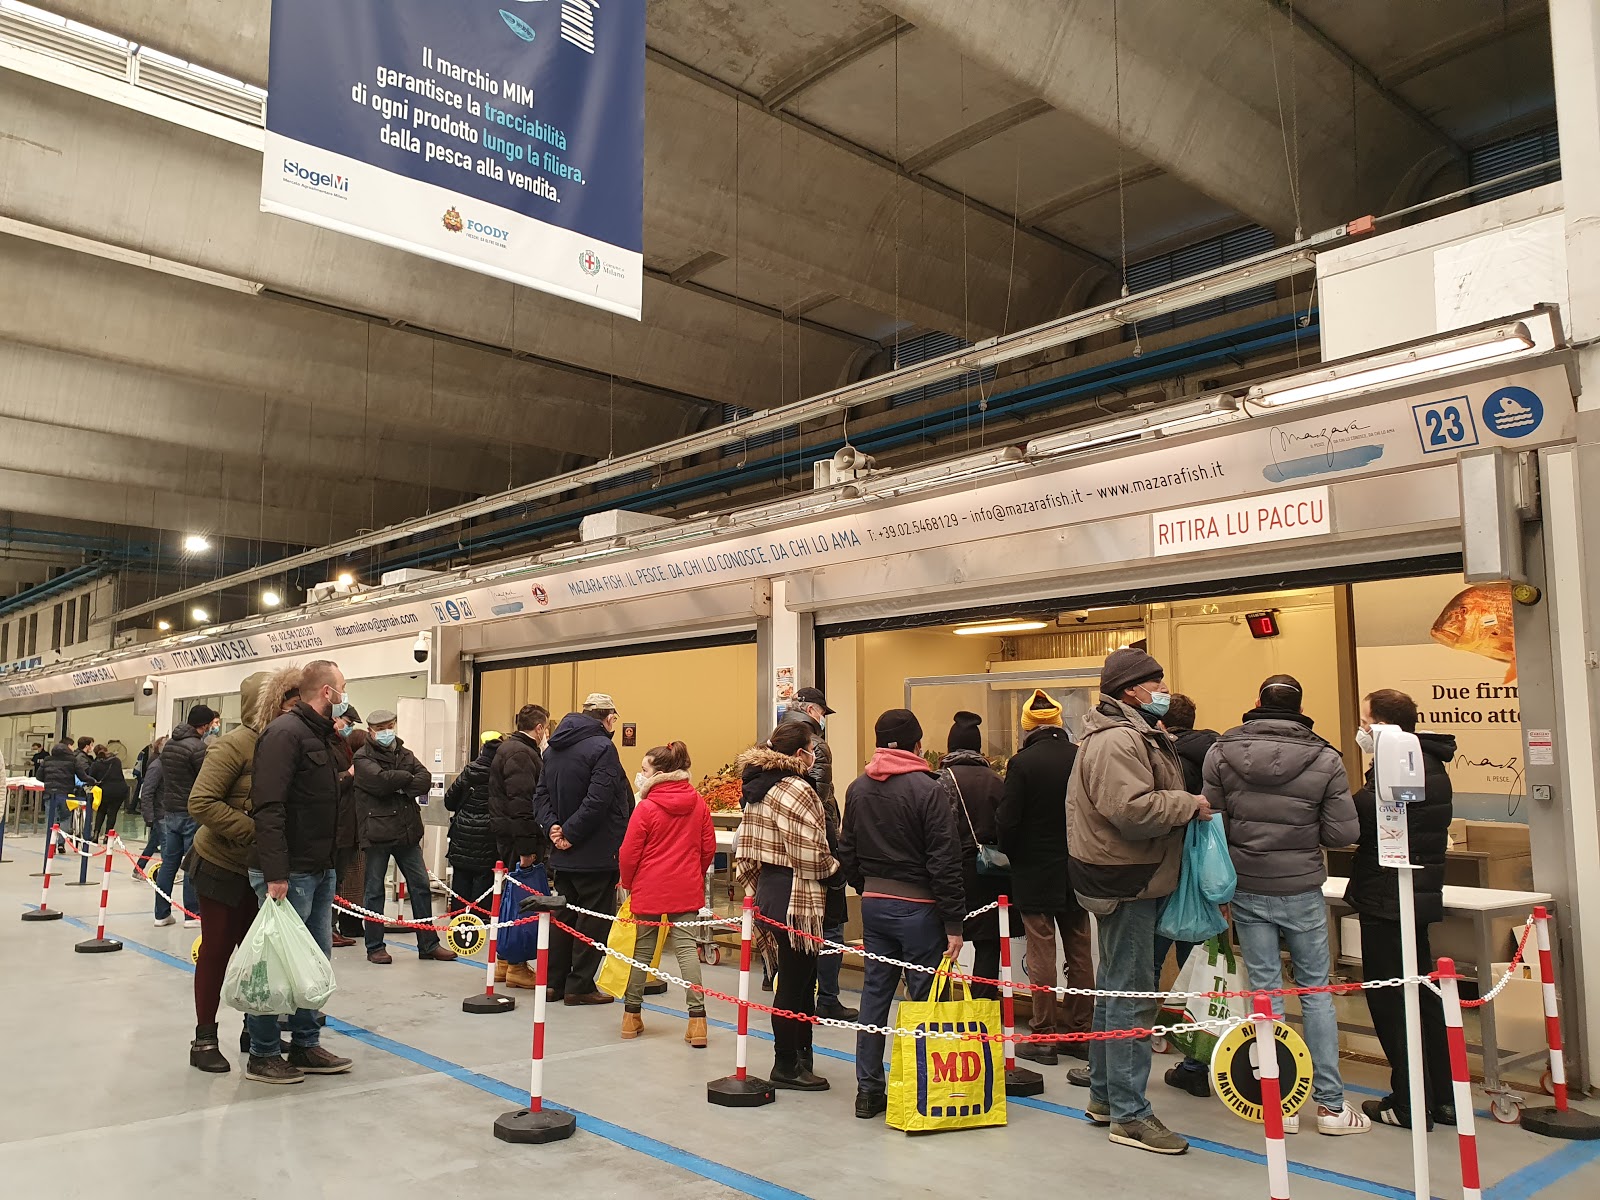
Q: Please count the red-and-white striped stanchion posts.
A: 10